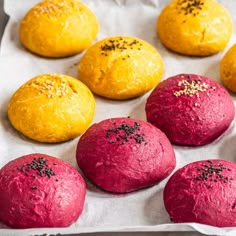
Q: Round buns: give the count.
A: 9